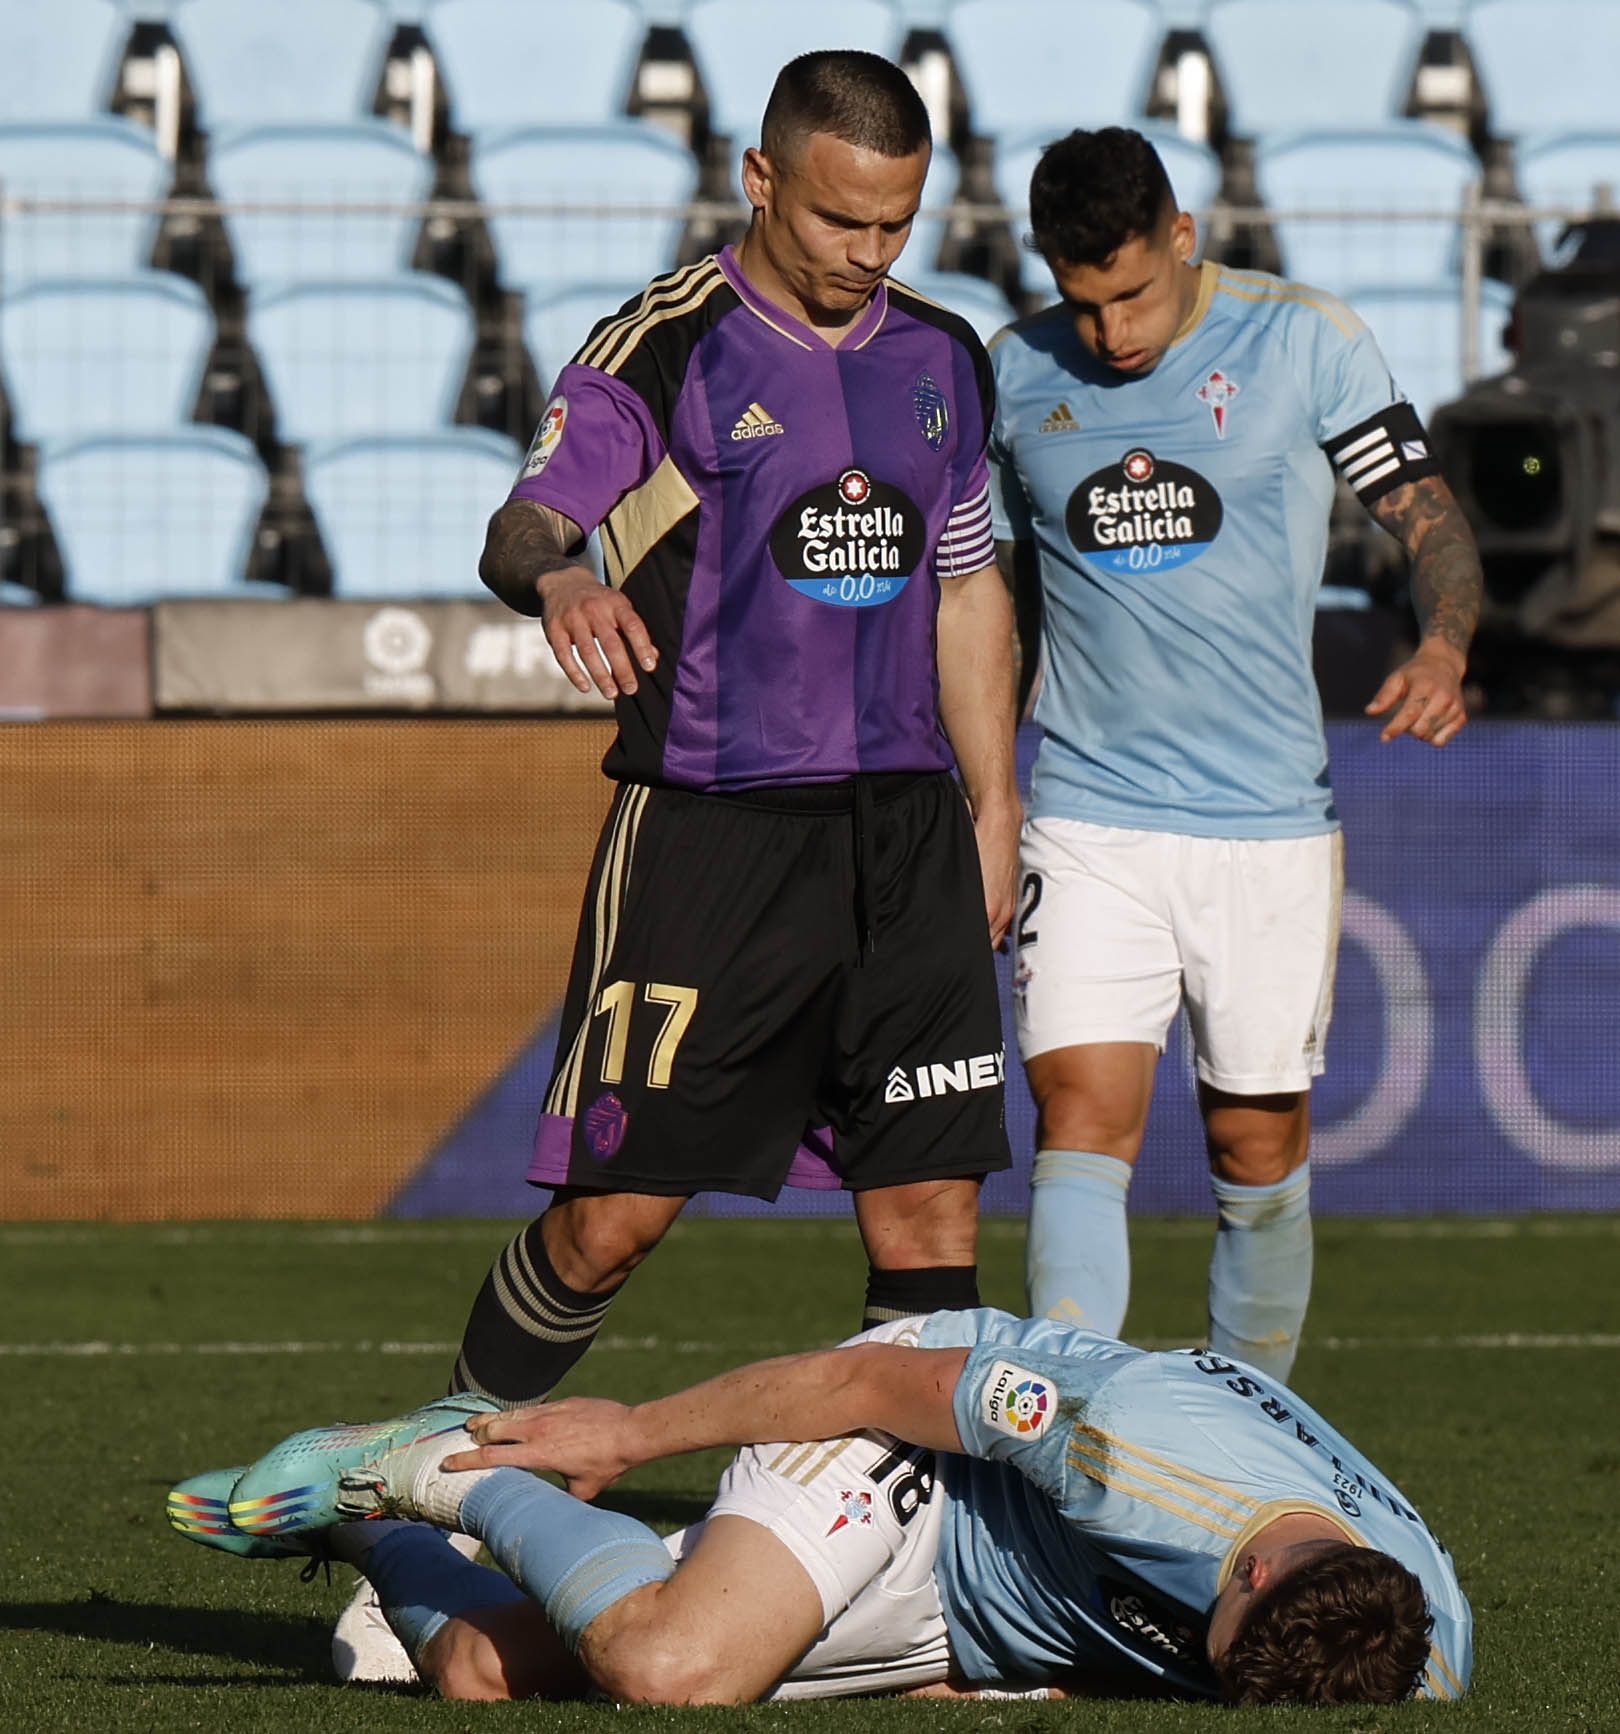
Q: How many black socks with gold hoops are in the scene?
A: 2